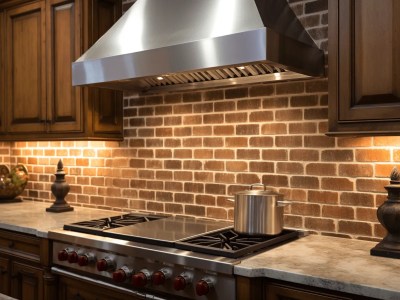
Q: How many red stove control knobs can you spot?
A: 9